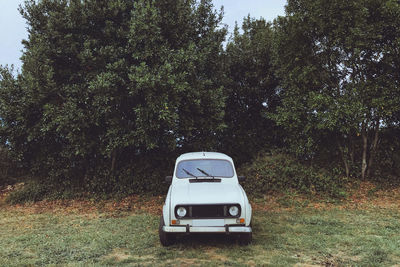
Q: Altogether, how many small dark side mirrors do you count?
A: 2